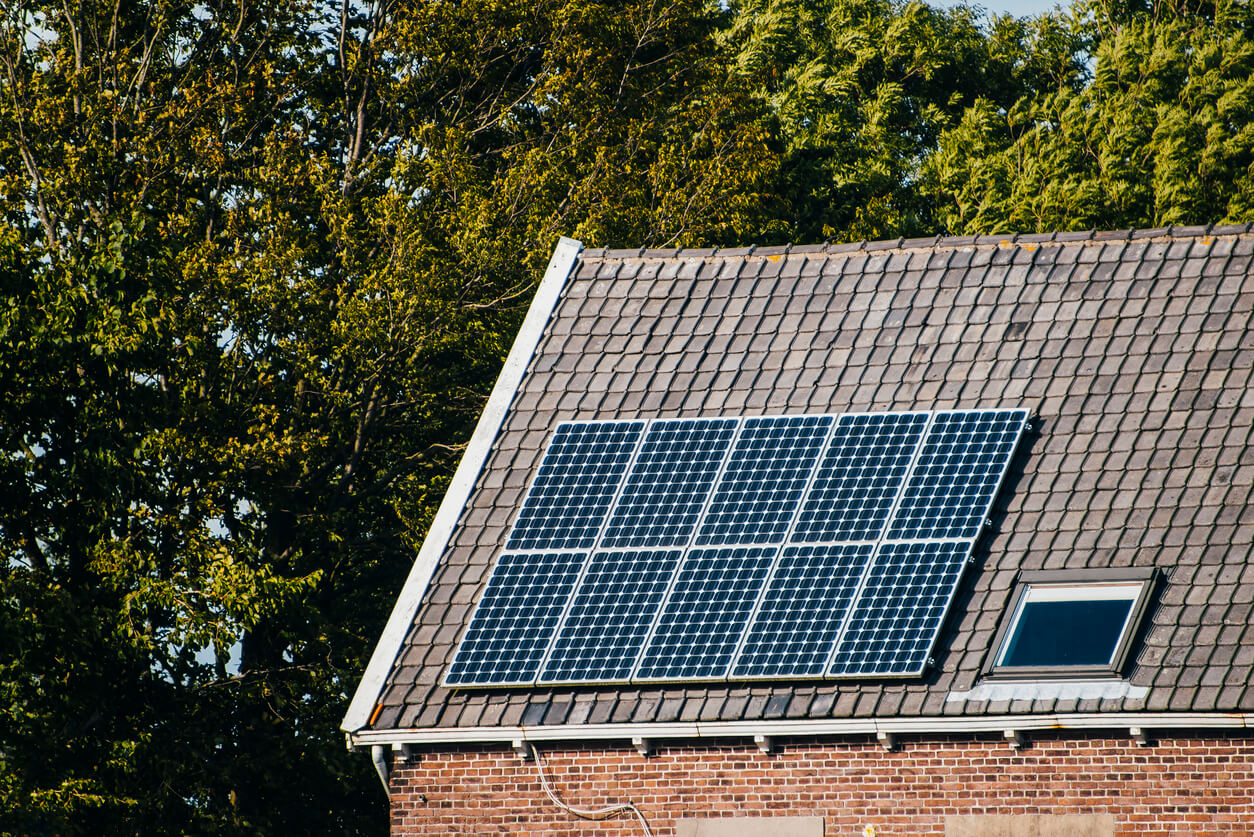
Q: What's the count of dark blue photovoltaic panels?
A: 10